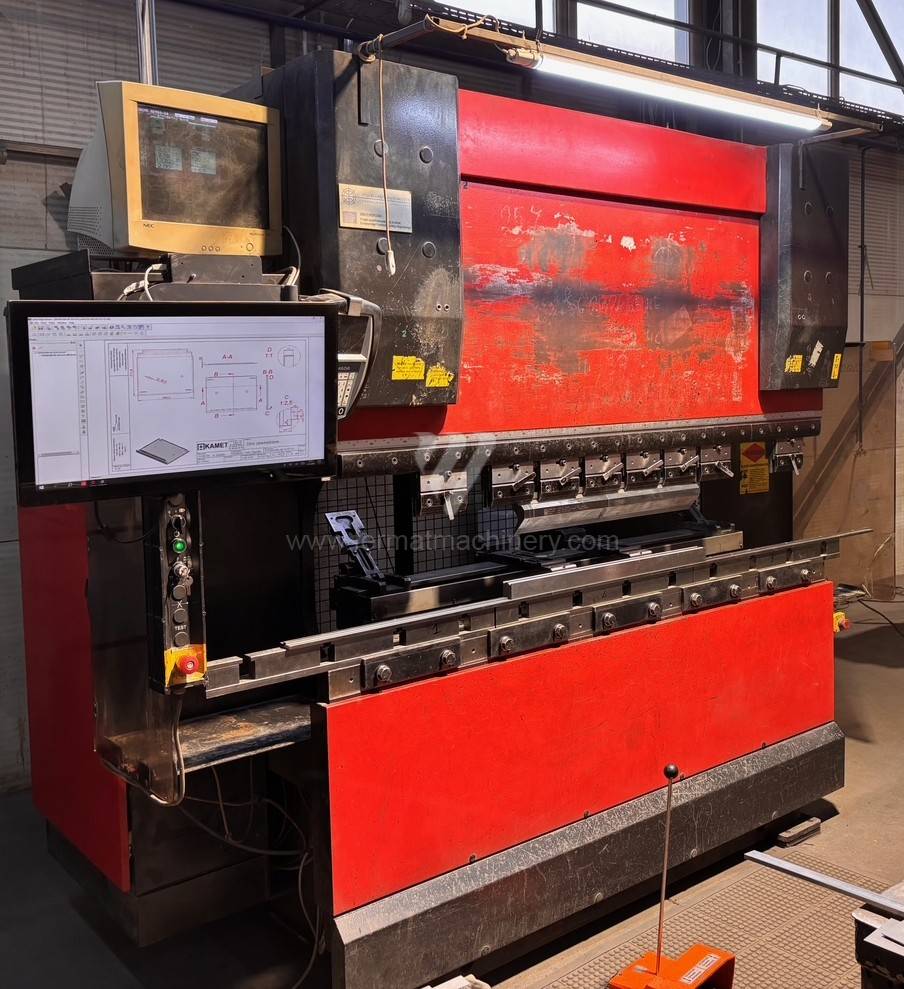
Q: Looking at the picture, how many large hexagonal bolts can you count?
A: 10